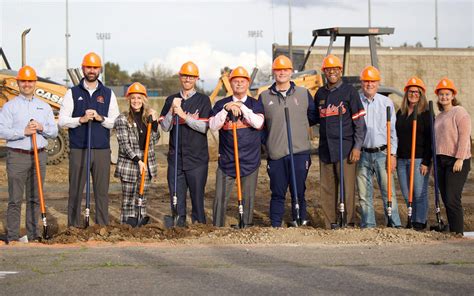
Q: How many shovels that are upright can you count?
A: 10